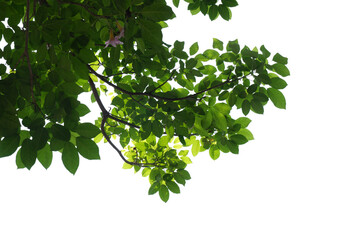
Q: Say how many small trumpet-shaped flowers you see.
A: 2